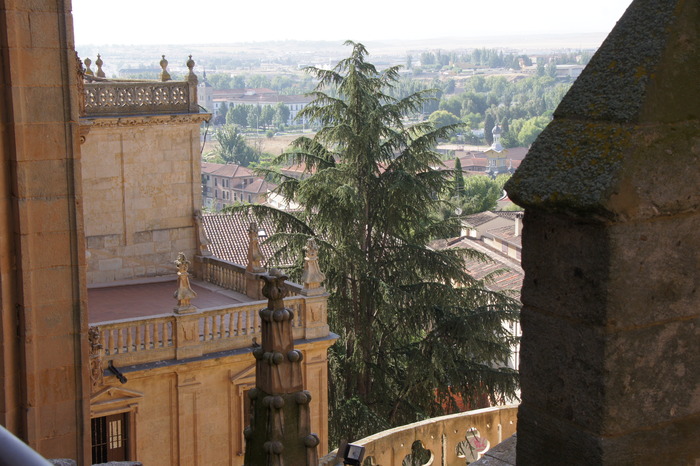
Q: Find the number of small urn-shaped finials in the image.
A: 4